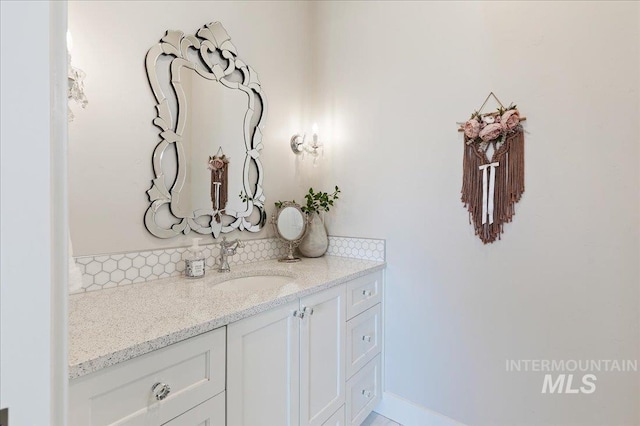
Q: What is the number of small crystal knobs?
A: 6